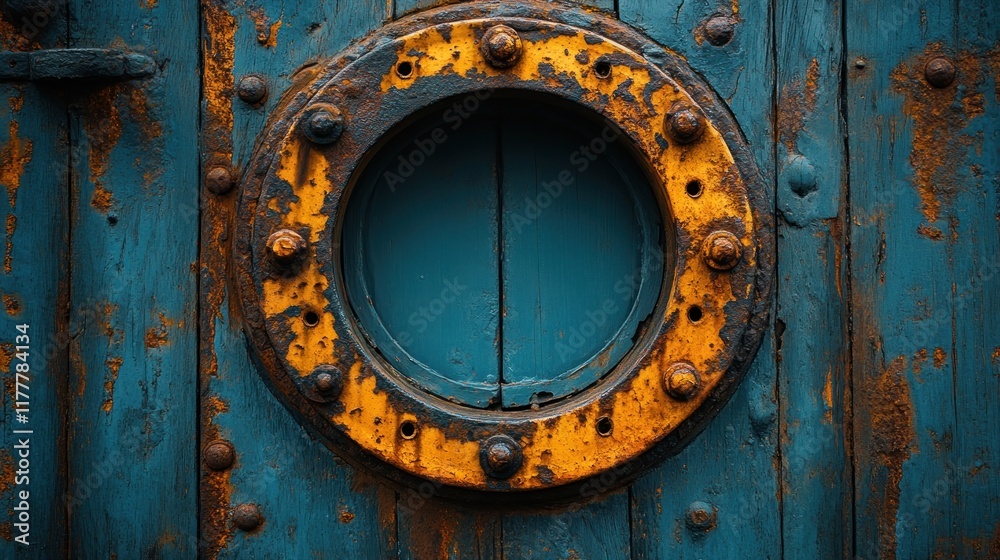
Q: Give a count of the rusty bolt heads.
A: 15